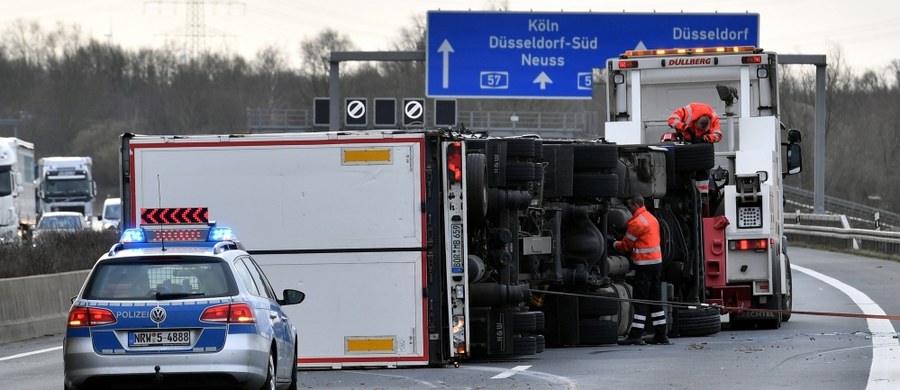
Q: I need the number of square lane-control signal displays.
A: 5